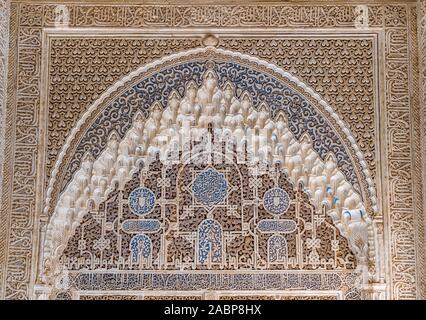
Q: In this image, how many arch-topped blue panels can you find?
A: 3